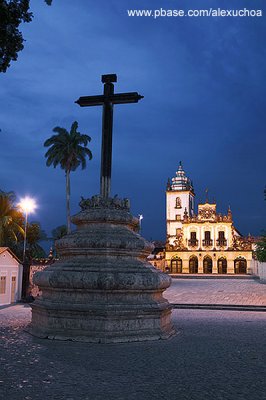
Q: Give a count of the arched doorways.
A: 5